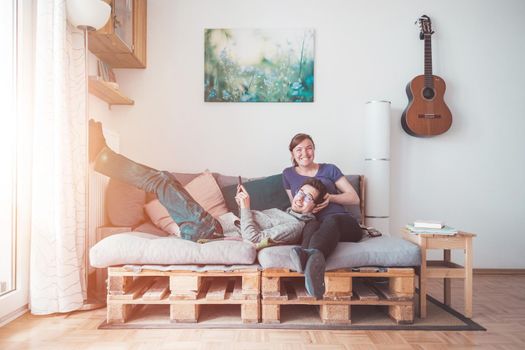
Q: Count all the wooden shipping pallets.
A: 4